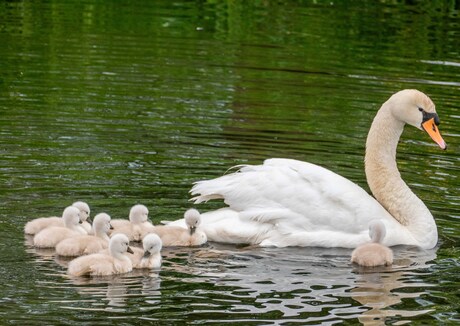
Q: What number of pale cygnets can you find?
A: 8